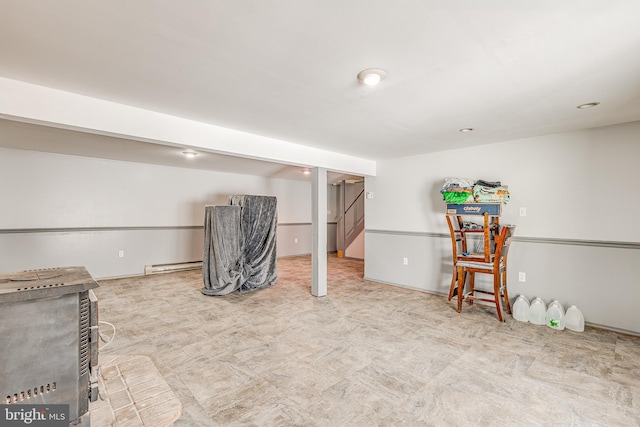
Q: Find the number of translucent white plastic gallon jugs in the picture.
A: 7